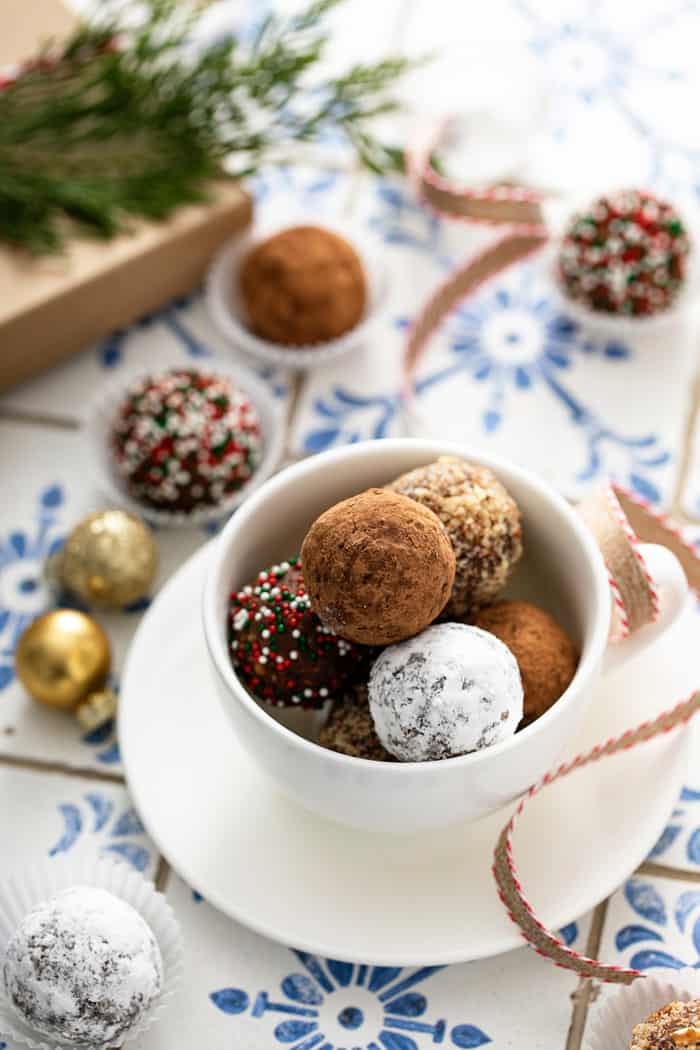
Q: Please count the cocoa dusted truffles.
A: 3